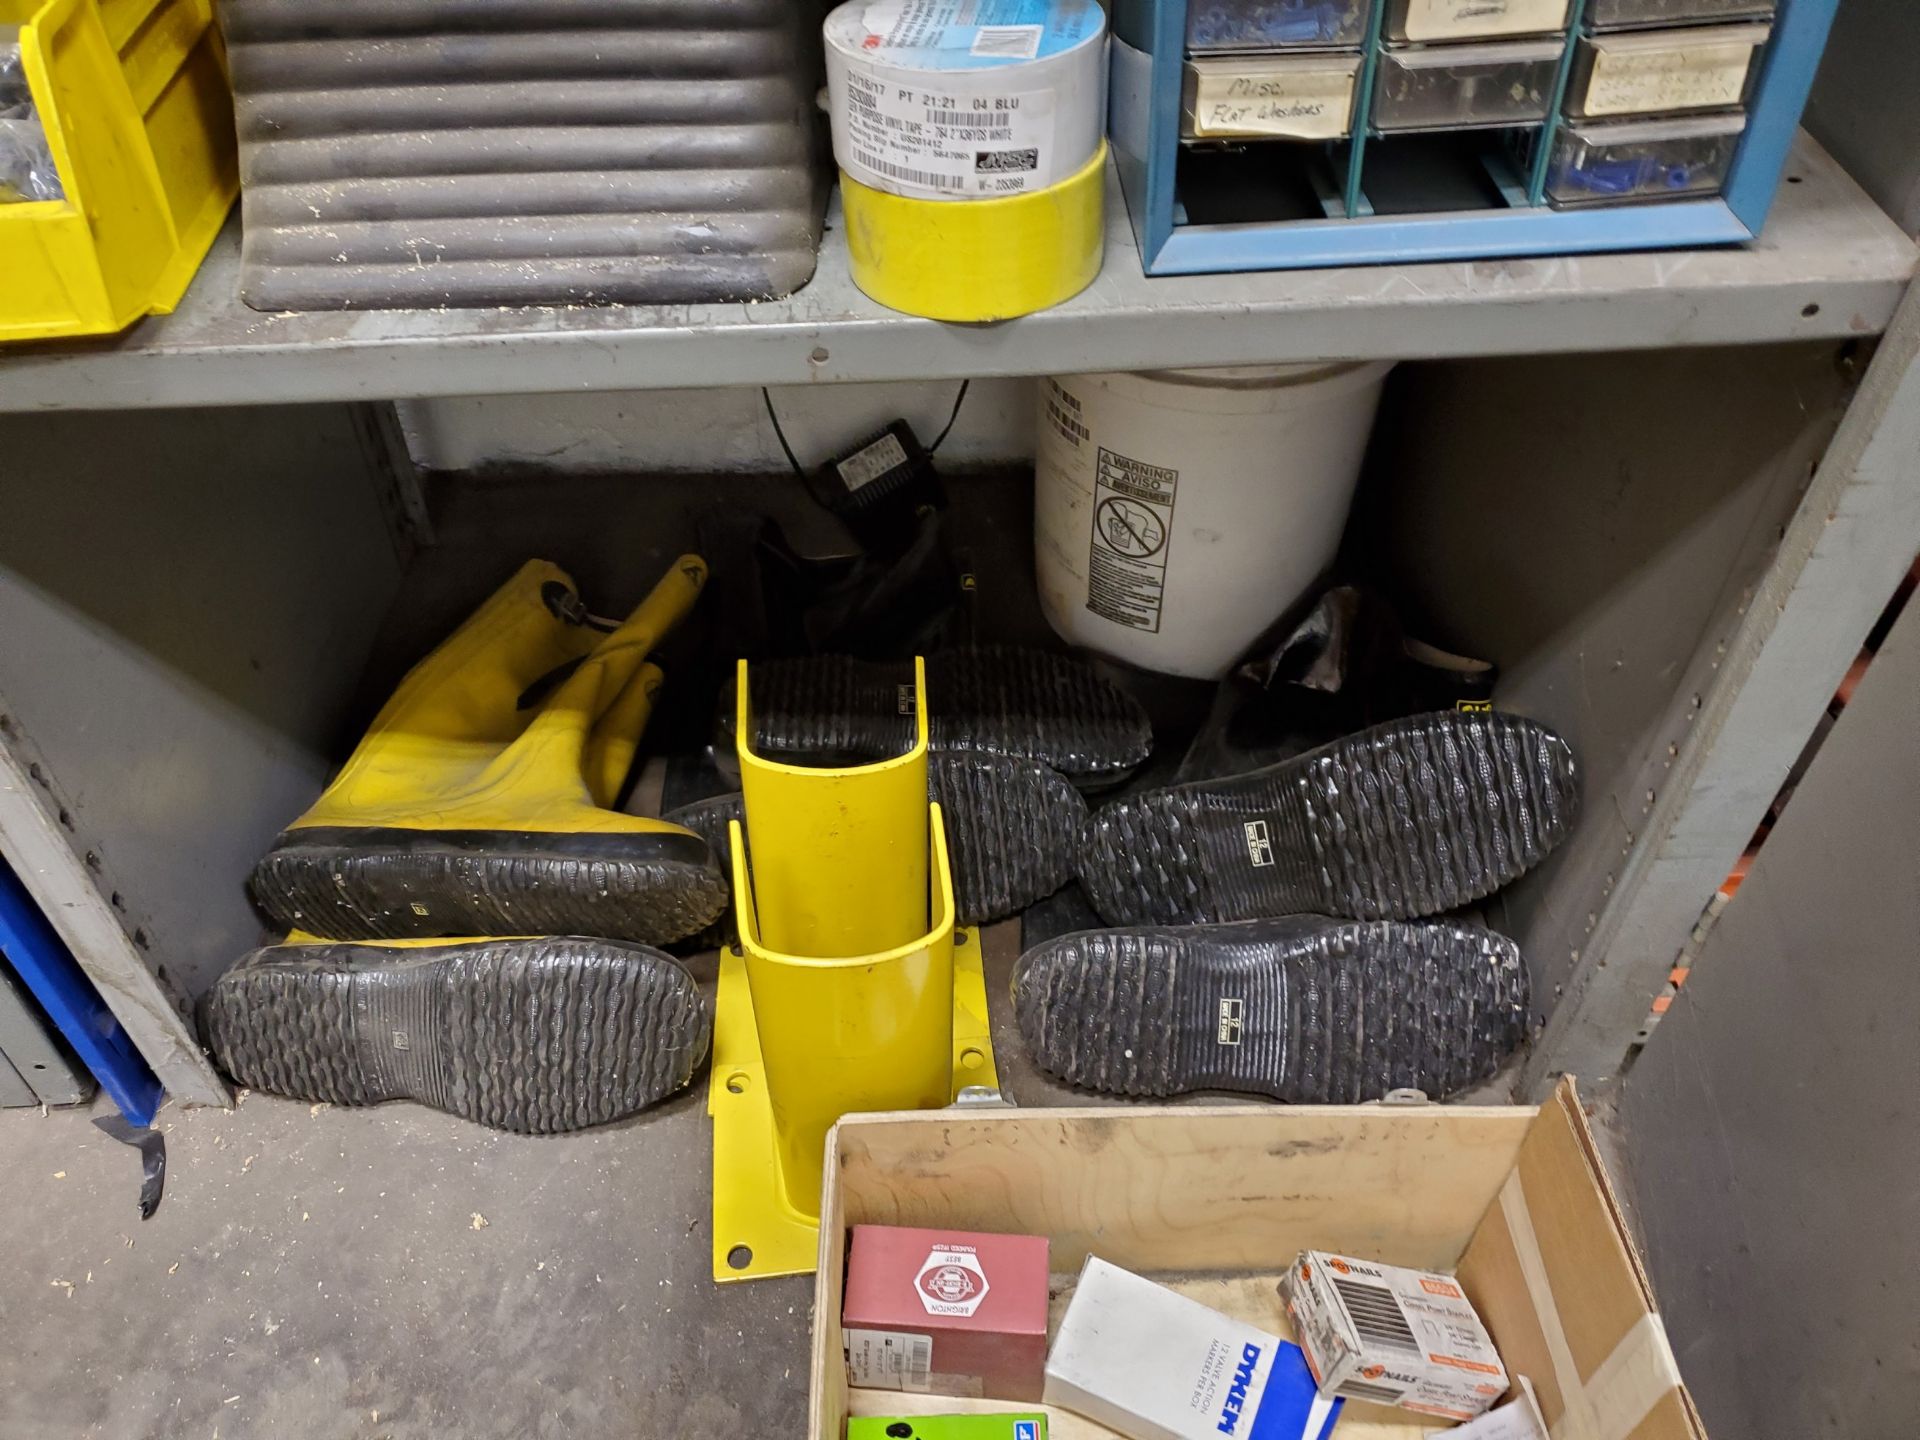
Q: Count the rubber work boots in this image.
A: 6